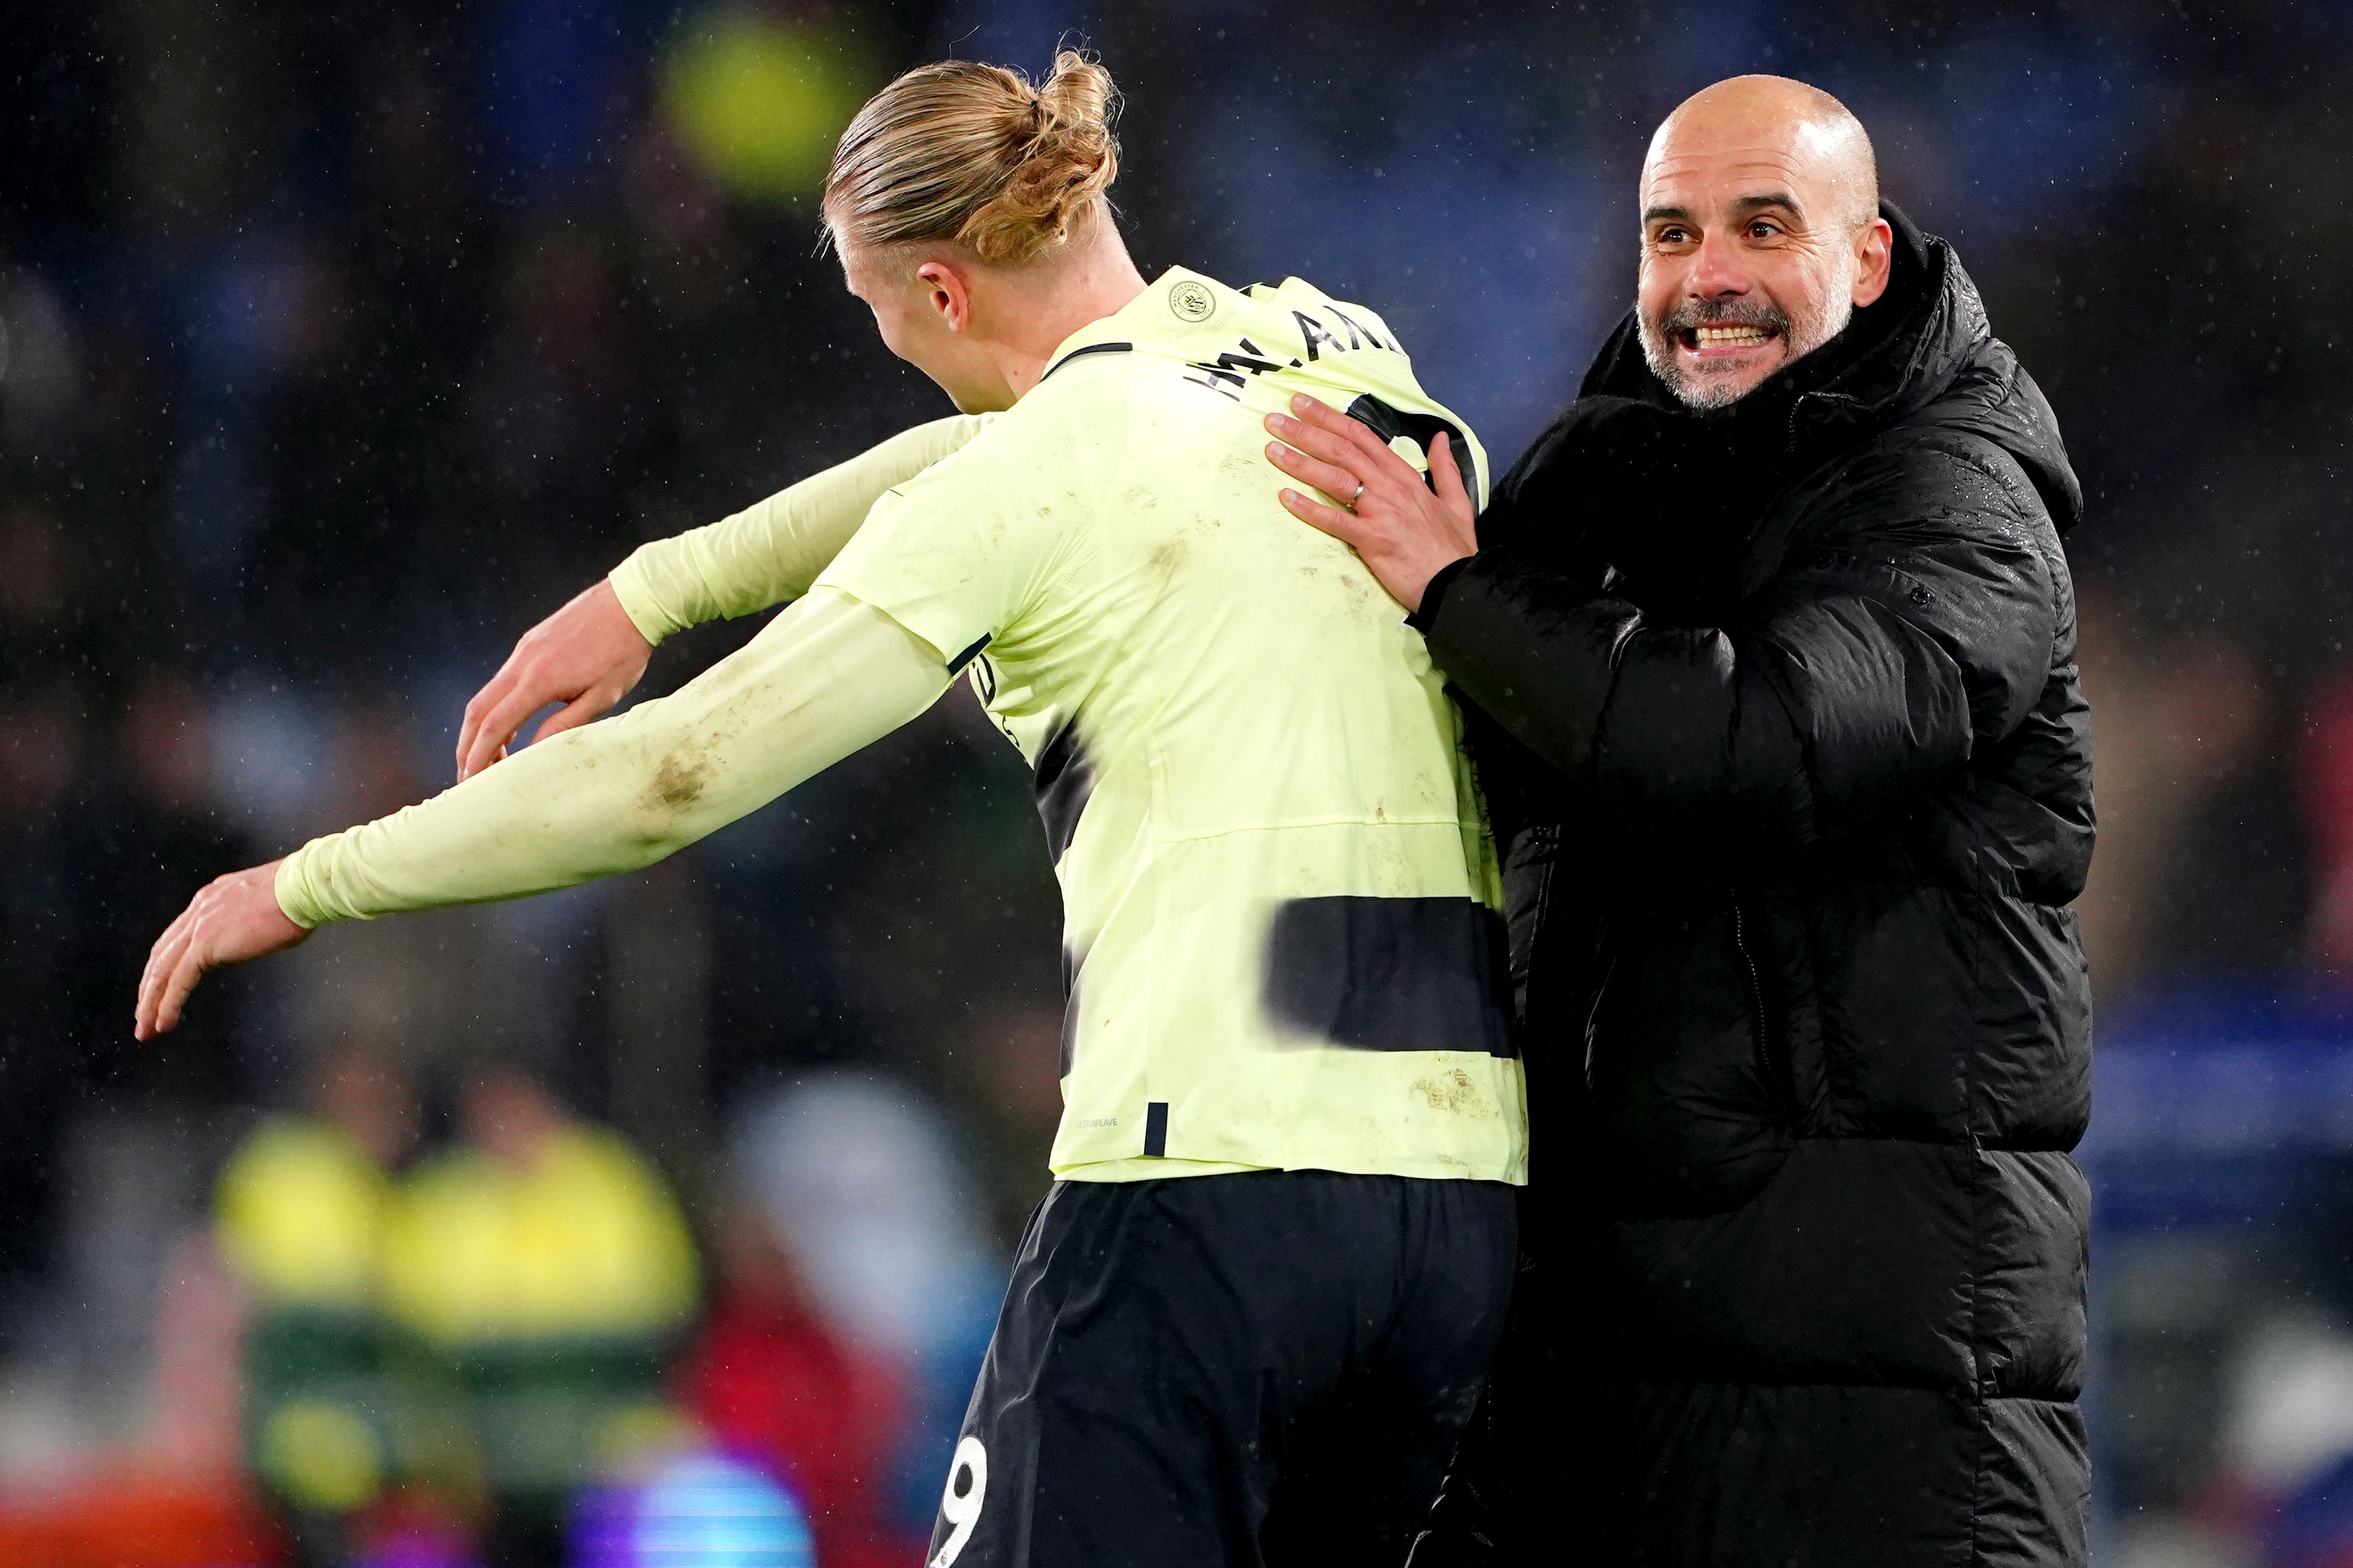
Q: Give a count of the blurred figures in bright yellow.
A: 2